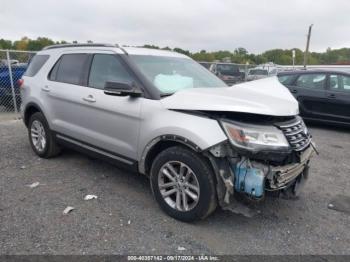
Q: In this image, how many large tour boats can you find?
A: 0